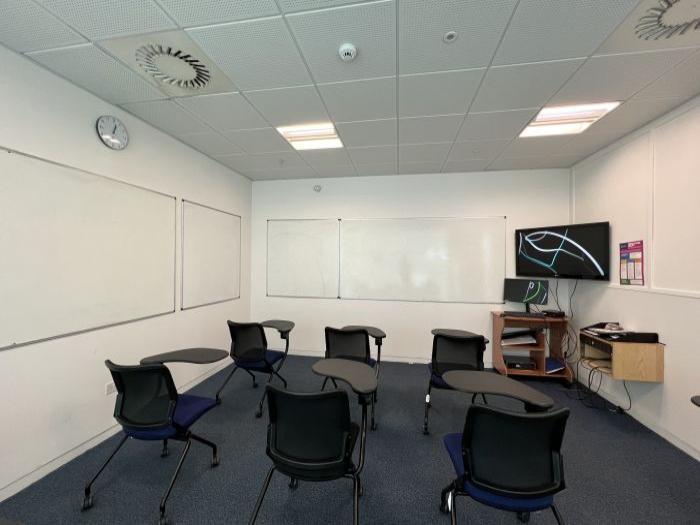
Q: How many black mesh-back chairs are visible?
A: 6